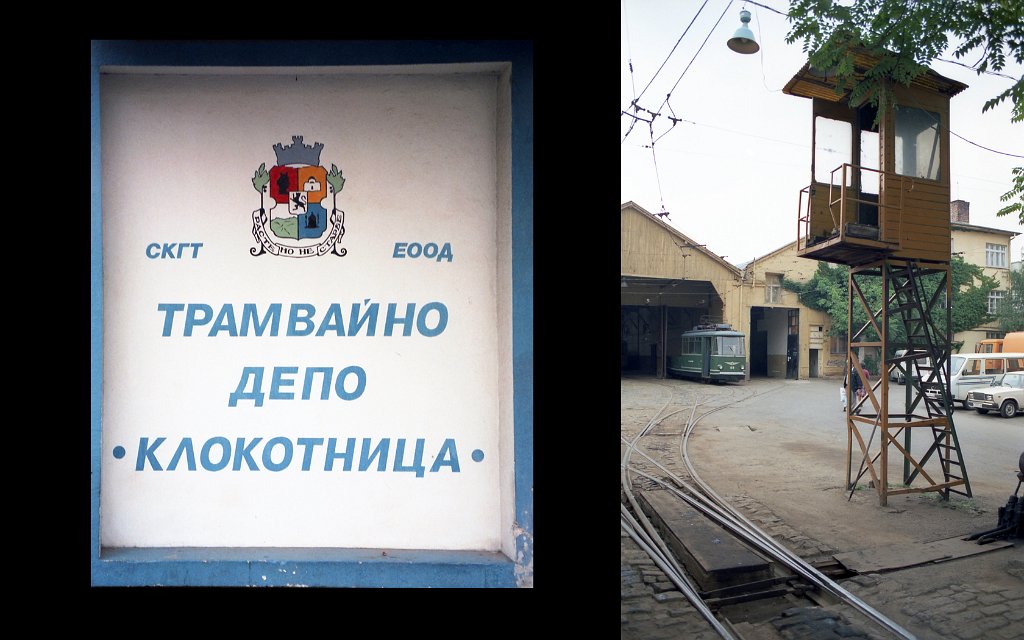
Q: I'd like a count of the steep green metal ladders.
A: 1